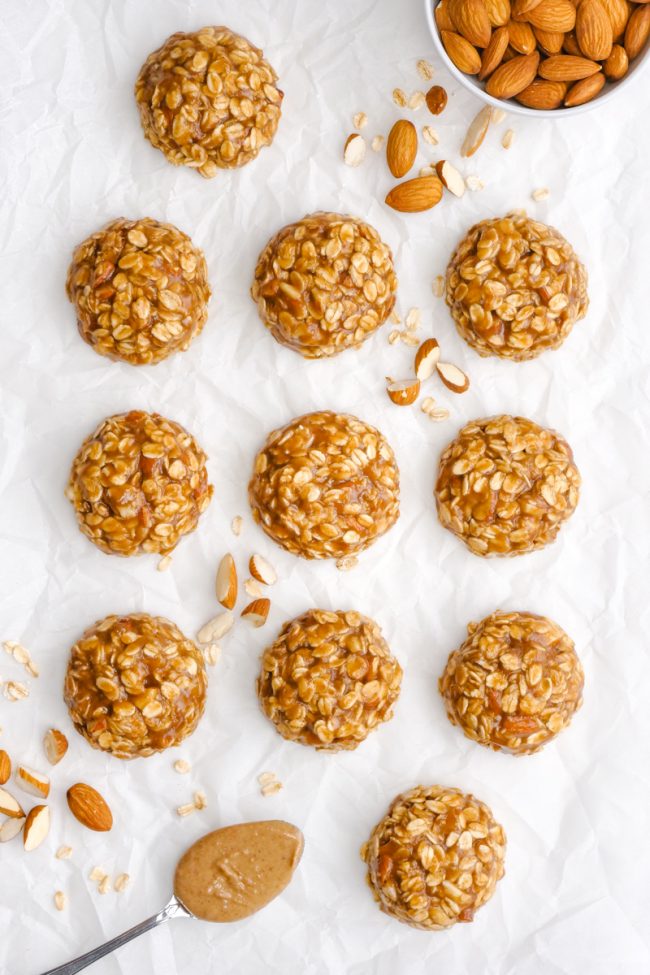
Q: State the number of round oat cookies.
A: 11